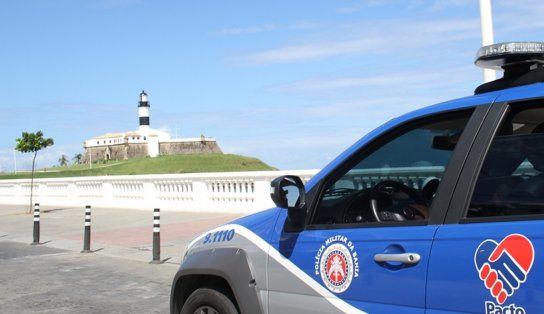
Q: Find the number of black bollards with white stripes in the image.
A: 3